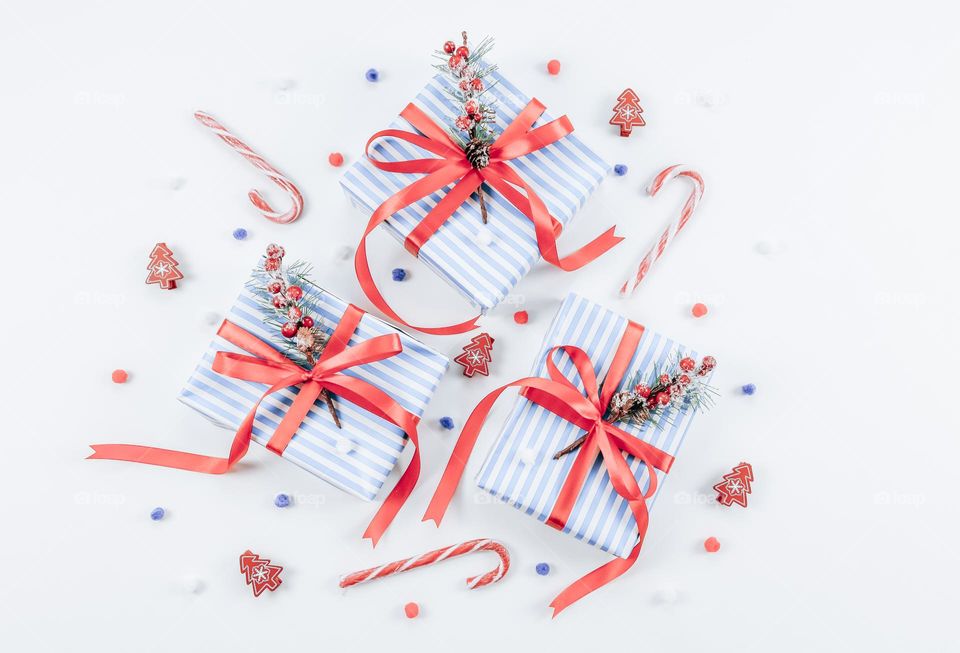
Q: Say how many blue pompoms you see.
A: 9